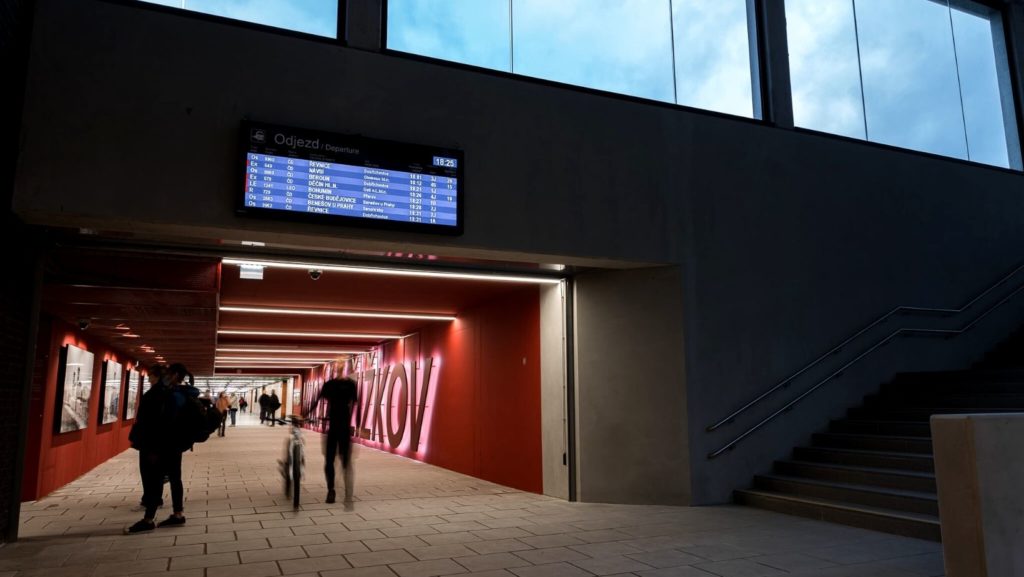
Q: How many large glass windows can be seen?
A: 3